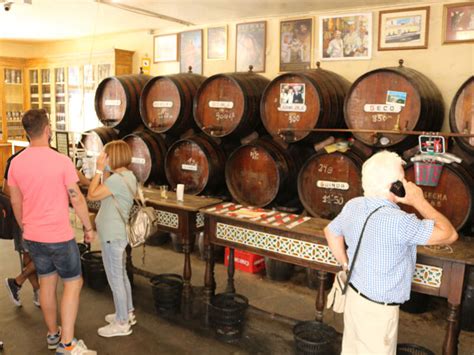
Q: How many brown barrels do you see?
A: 12